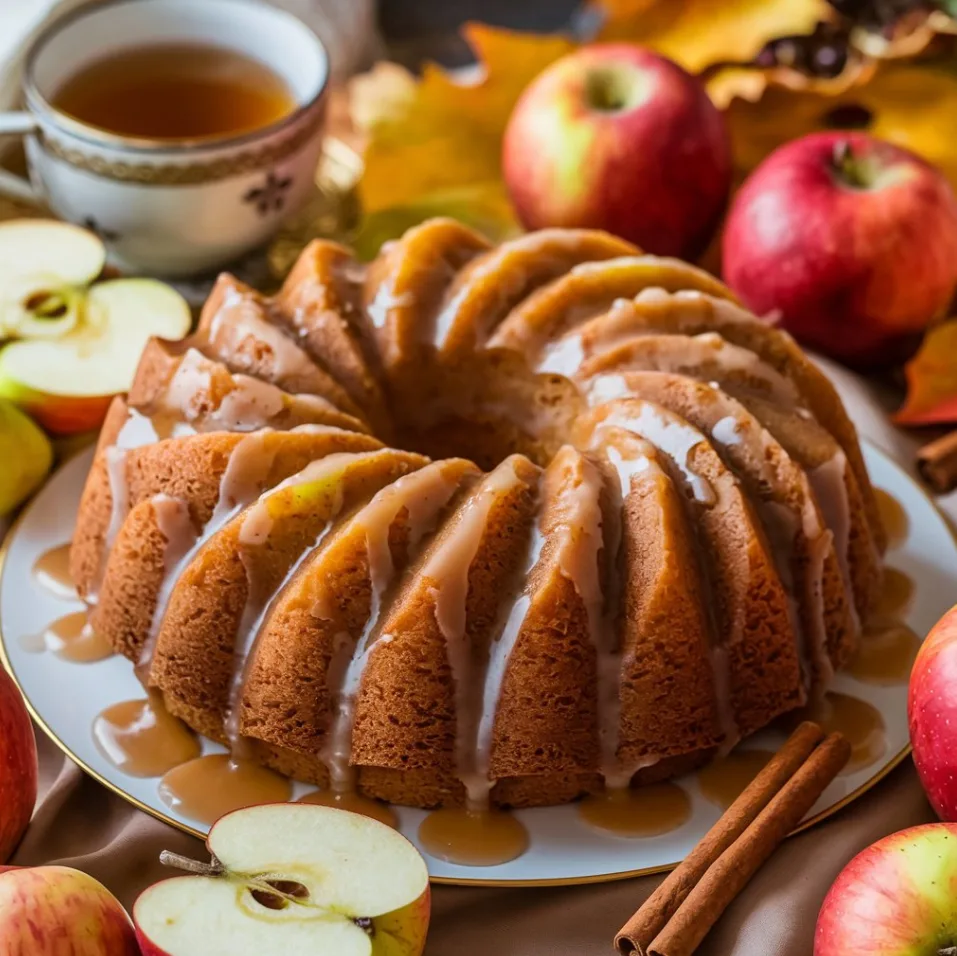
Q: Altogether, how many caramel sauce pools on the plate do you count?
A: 12